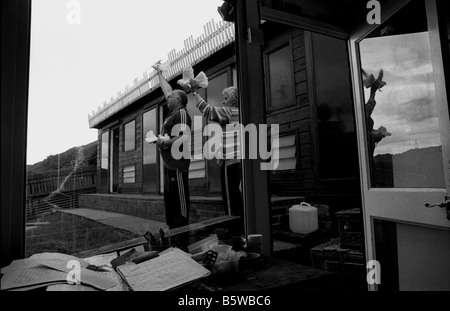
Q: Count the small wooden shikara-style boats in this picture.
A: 0